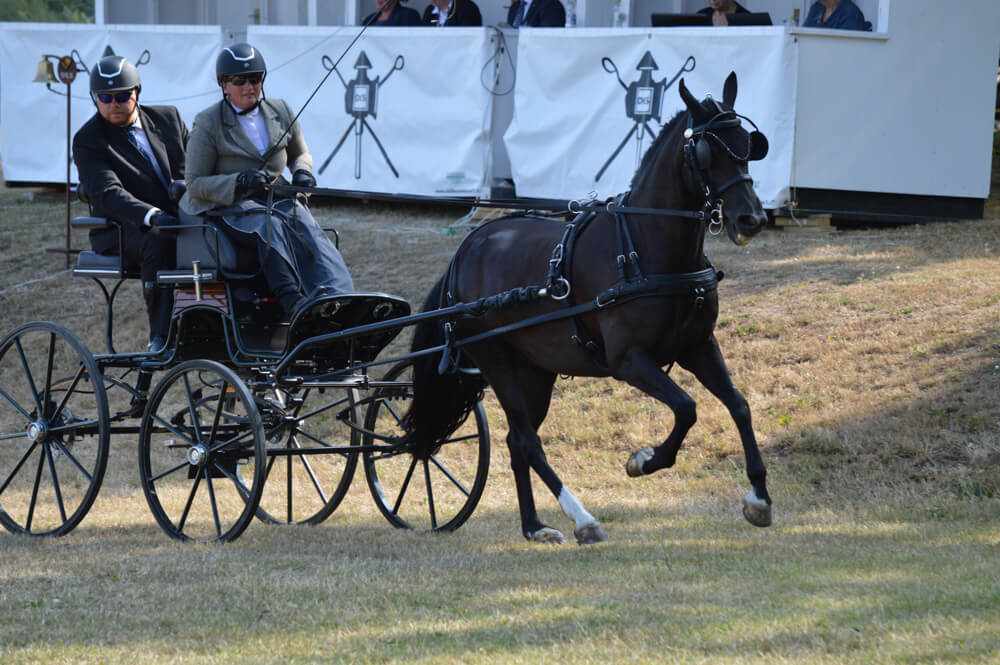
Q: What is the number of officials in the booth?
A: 5